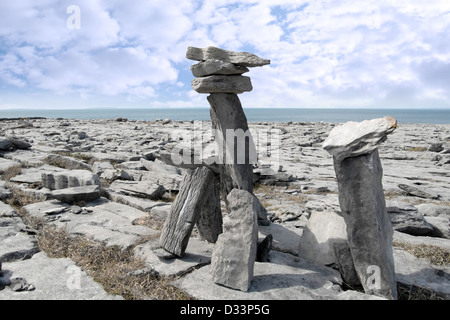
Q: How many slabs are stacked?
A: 3